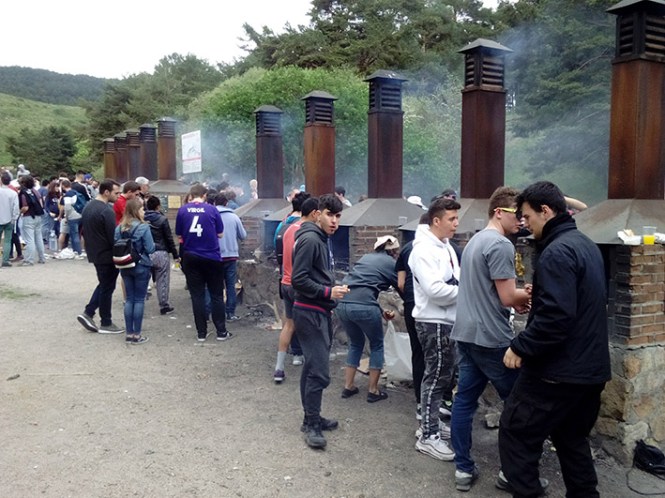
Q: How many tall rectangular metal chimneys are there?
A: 10